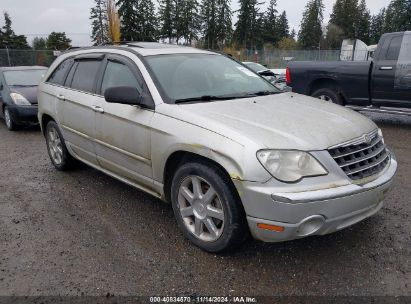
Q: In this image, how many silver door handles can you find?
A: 3